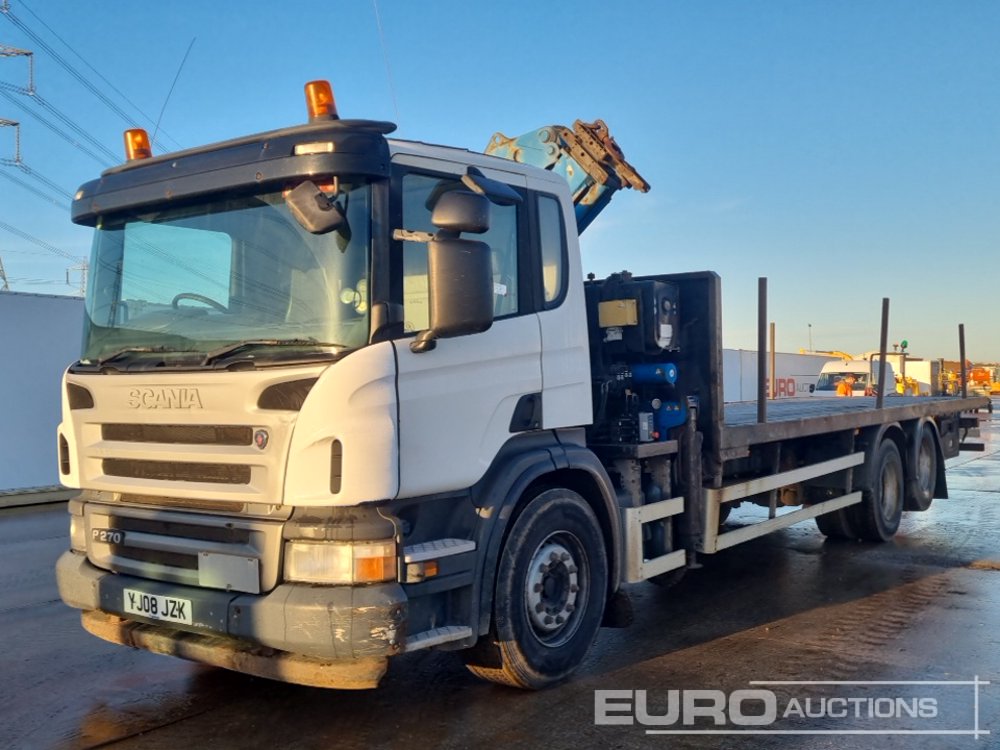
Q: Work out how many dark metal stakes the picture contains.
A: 3